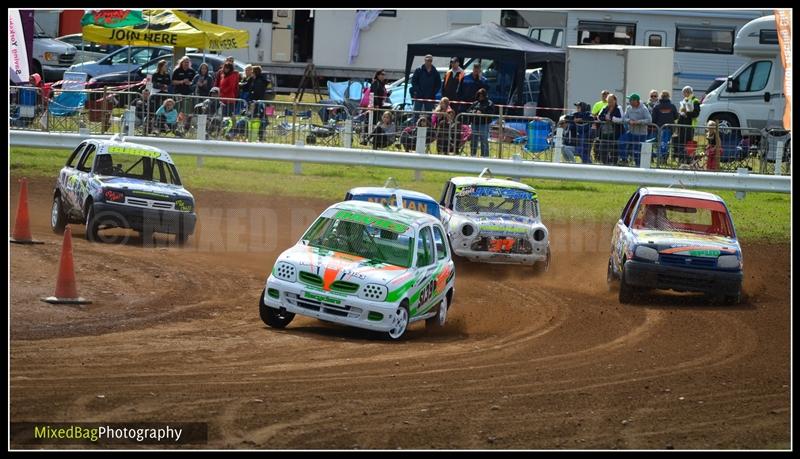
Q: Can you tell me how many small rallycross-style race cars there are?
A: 5